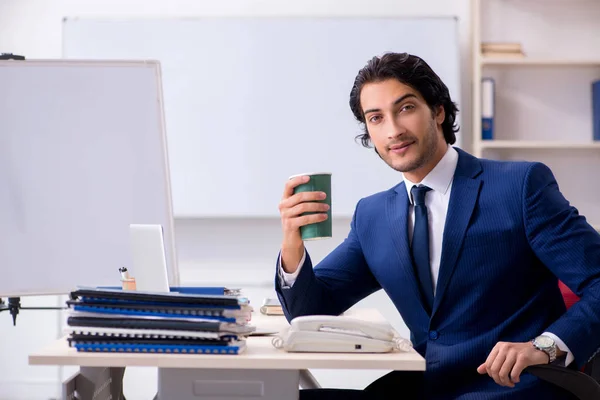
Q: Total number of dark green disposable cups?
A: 1